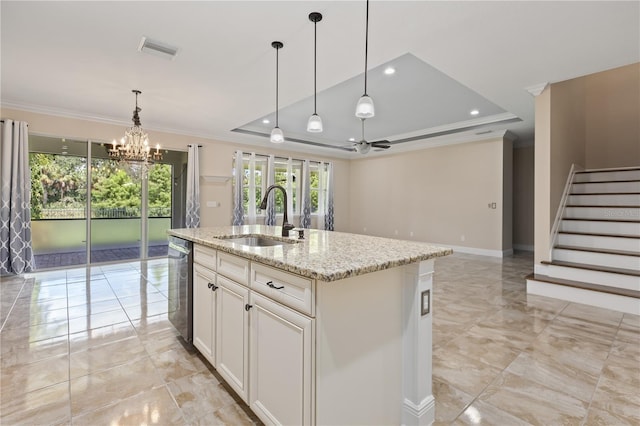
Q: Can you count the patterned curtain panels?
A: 6